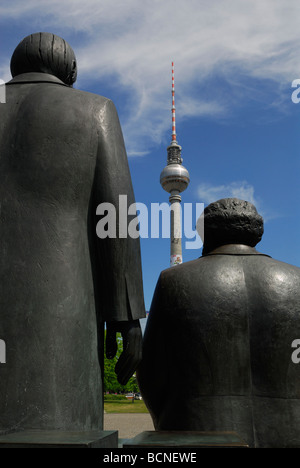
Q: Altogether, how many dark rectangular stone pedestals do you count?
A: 2